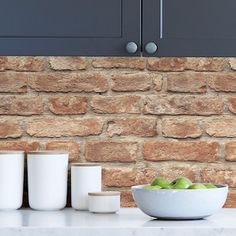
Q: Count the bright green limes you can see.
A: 5